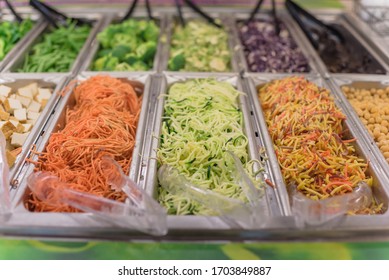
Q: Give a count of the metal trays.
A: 11